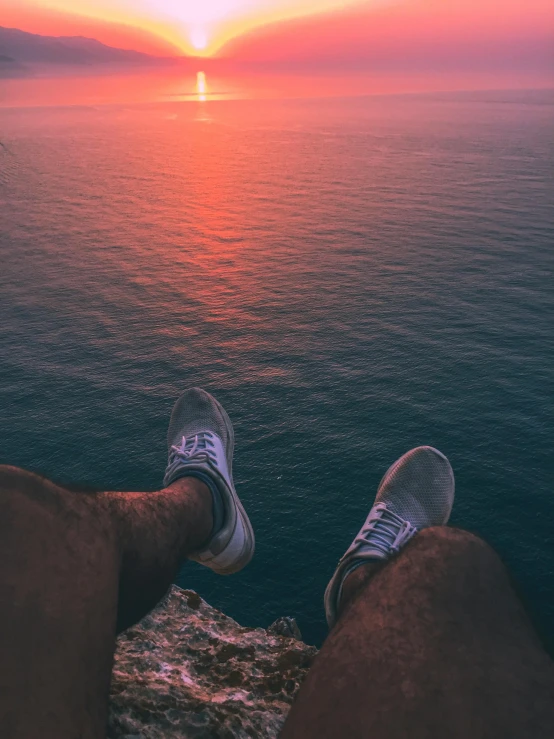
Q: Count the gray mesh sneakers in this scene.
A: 2